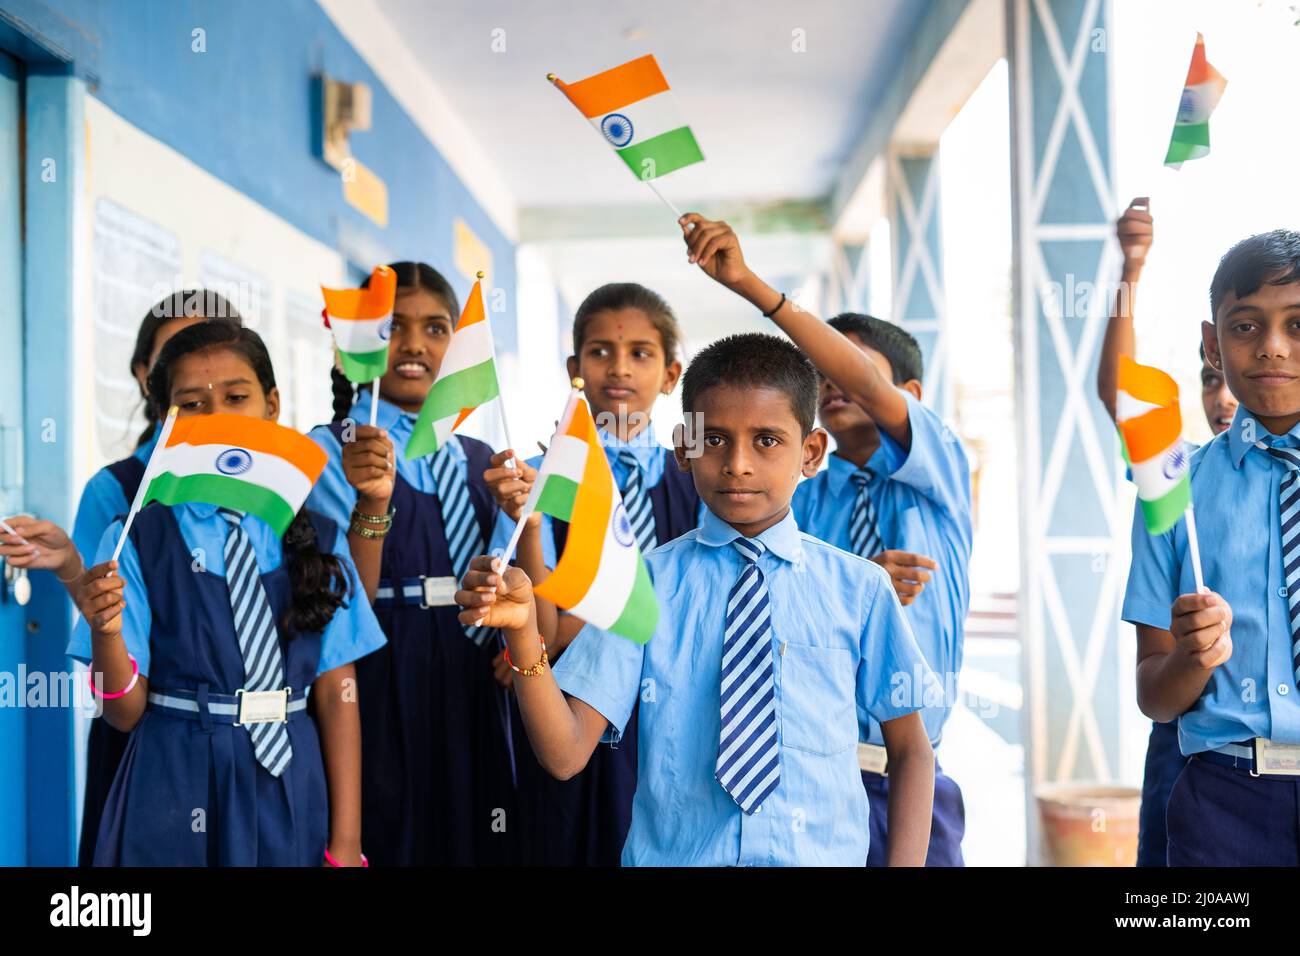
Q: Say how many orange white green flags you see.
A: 7